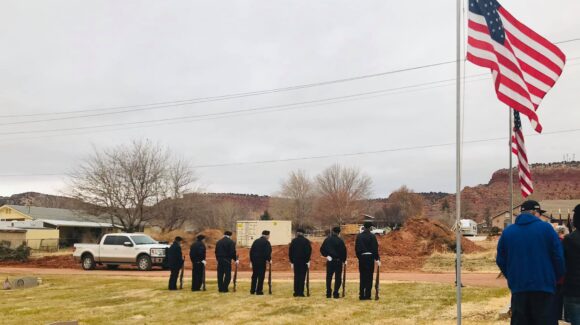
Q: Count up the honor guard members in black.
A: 7